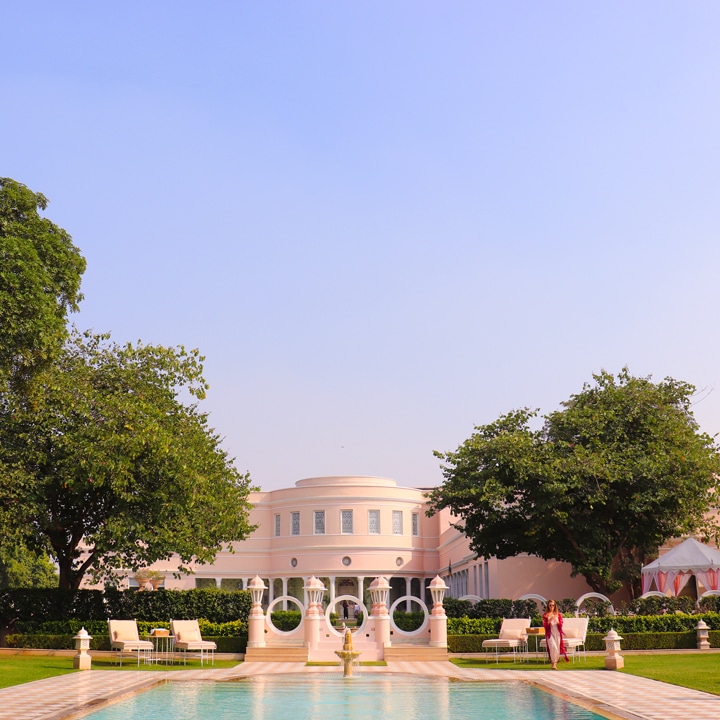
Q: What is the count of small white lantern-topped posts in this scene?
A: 3